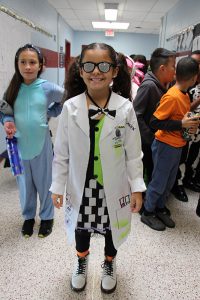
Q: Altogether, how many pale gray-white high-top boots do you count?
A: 2